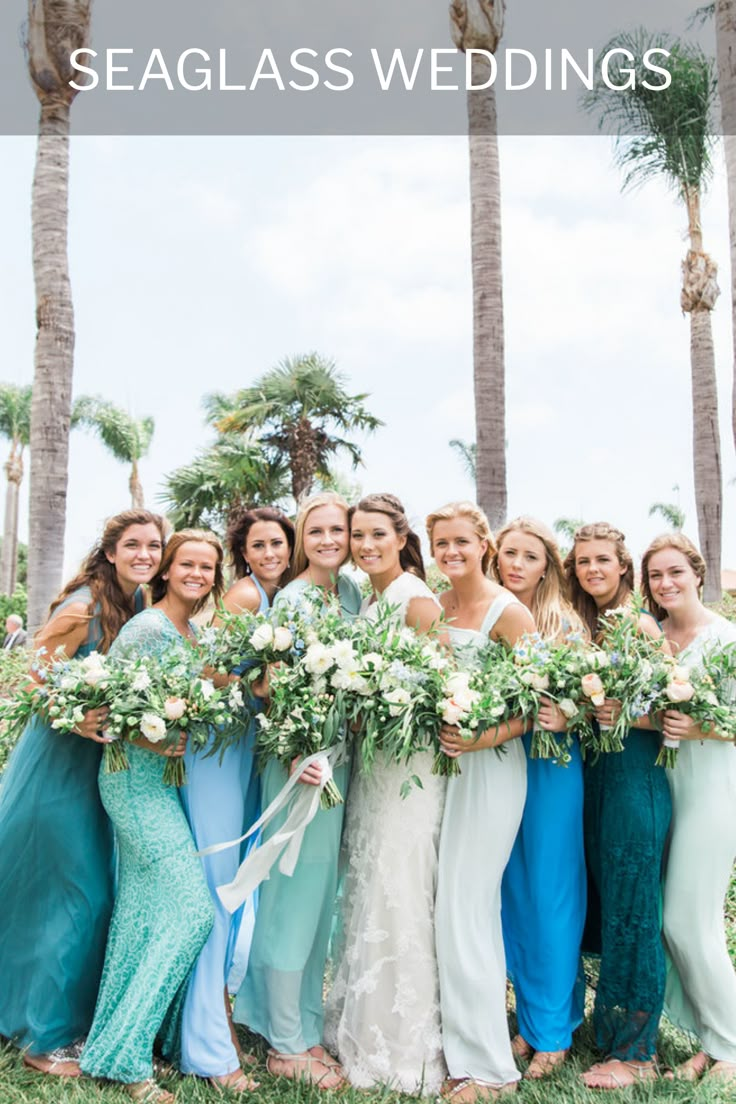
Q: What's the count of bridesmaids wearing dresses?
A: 8